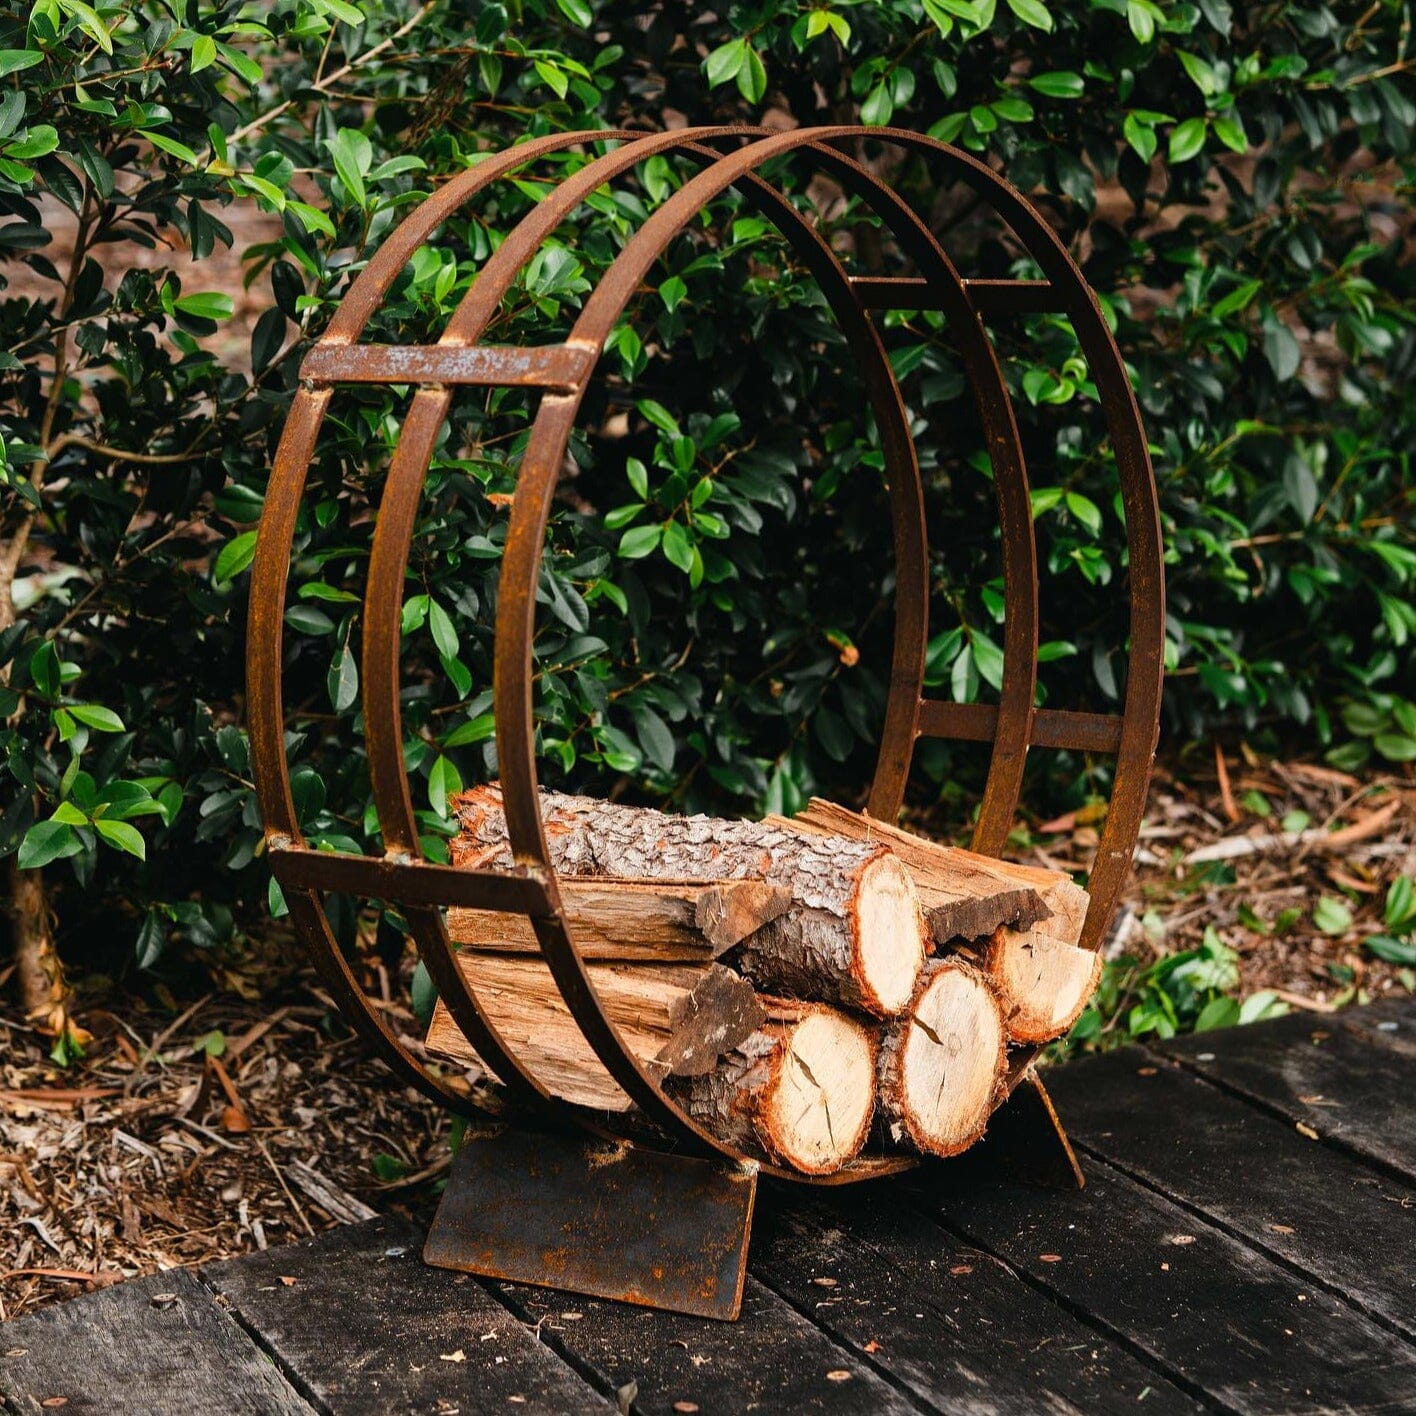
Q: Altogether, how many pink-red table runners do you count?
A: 0